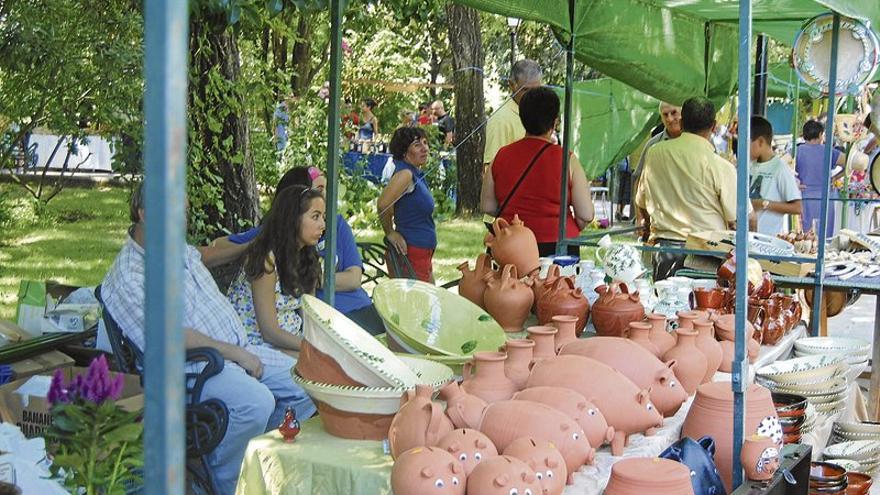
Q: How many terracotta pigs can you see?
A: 8